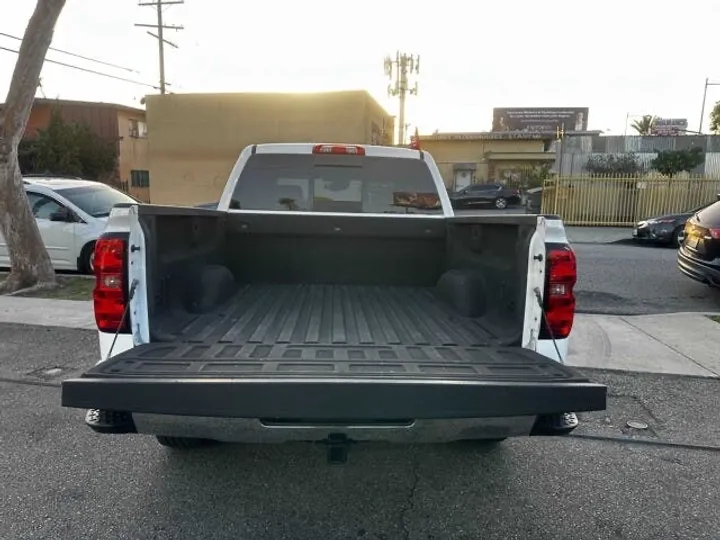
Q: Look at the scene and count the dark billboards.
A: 1